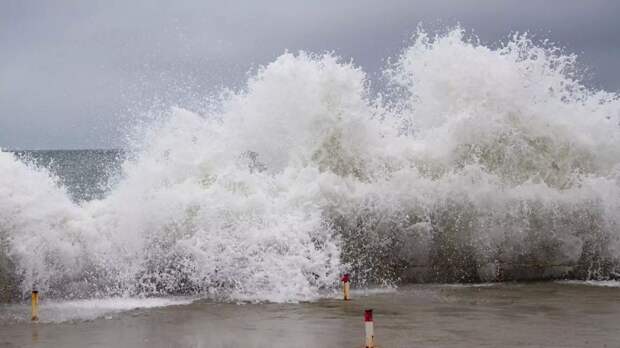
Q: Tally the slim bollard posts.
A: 3